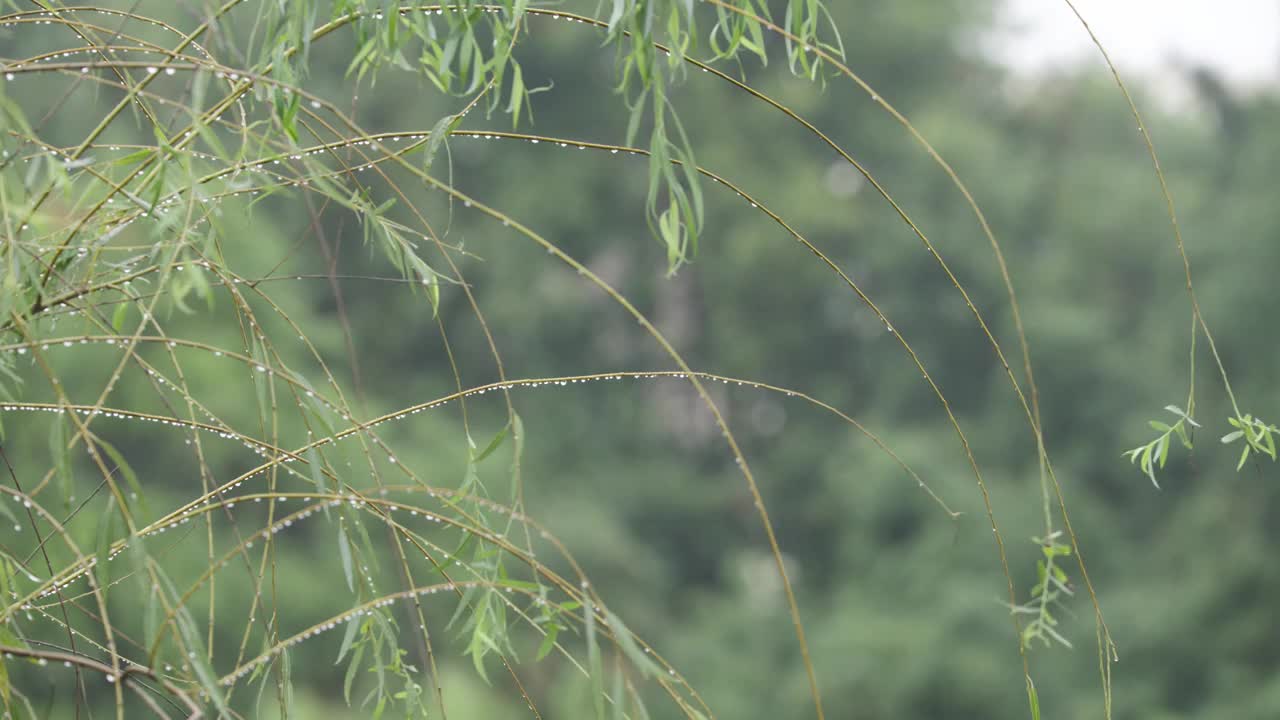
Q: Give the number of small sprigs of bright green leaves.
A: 3